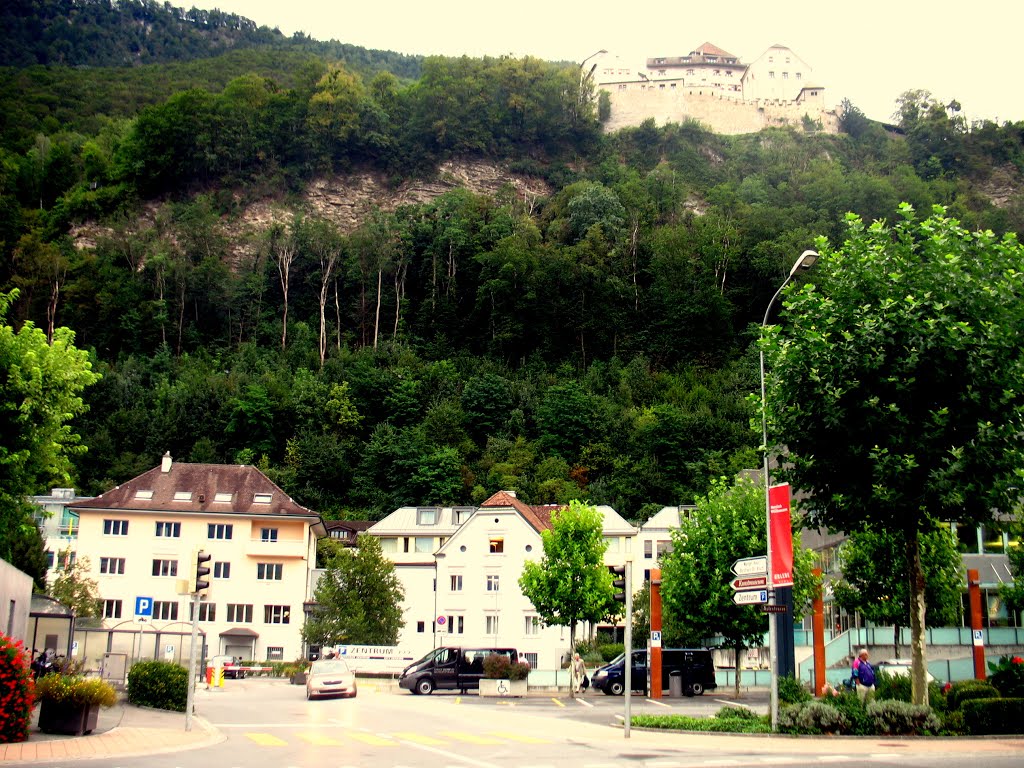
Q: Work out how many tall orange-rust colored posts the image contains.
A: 3